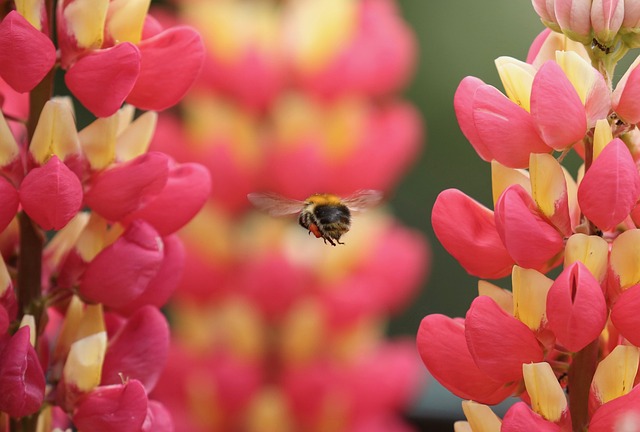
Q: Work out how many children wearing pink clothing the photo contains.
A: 0